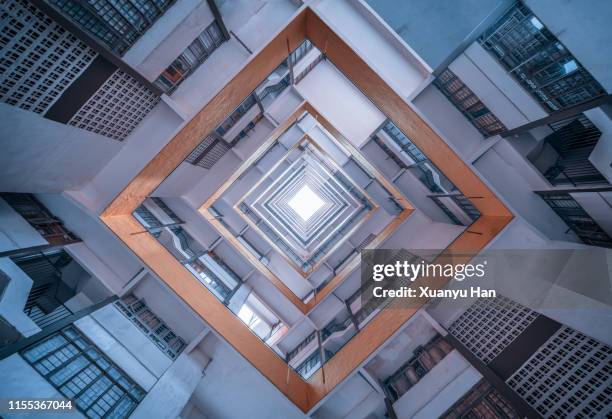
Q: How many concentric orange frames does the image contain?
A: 3